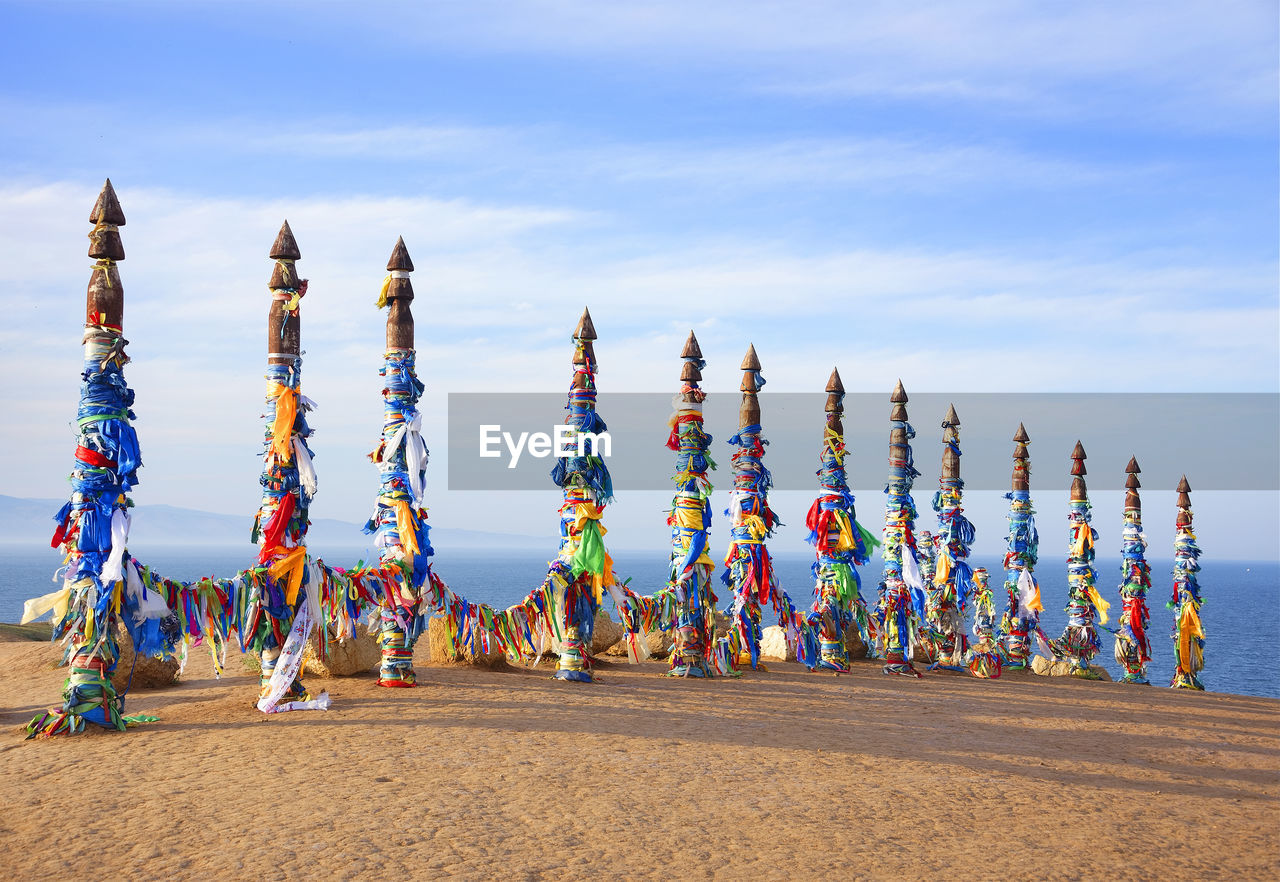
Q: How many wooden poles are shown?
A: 13